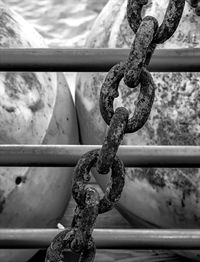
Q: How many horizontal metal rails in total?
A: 3